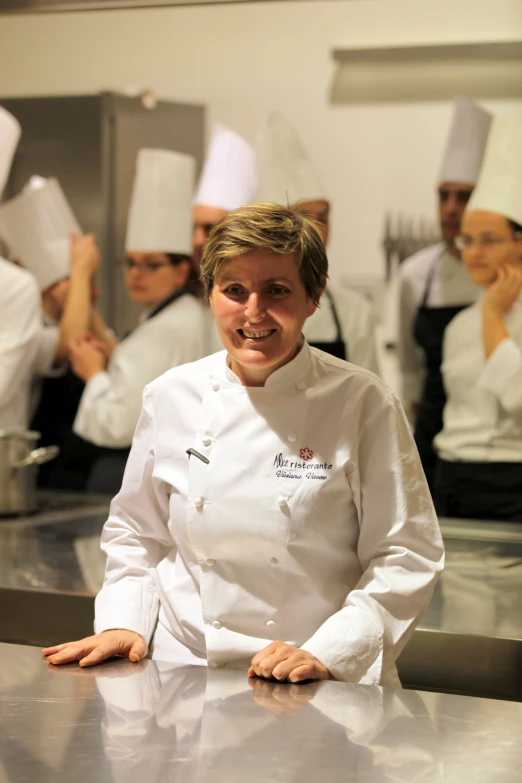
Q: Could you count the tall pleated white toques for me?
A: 7